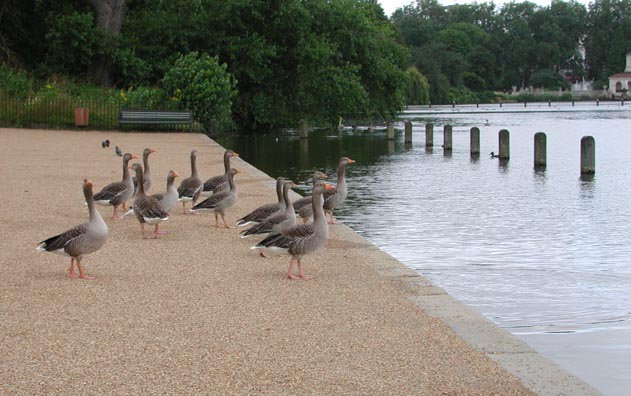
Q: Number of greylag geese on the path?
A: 13